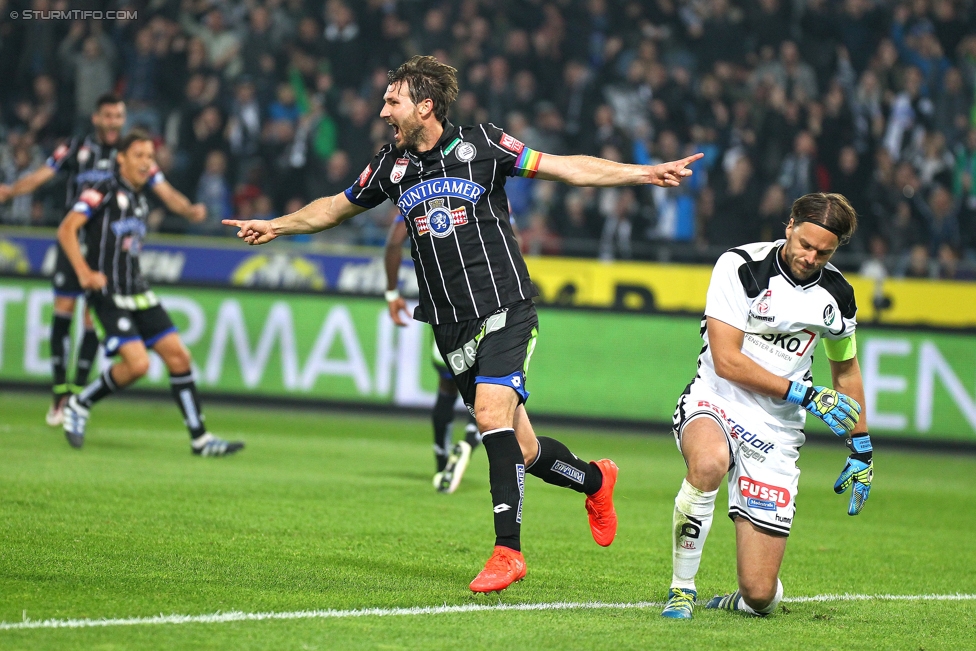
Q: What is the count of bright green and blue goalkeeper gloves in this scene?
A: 2